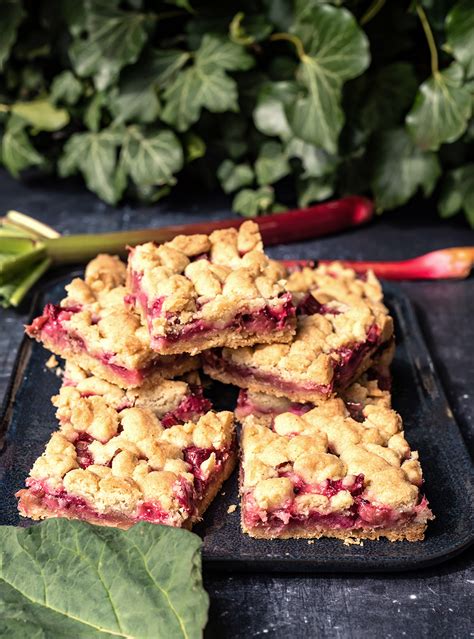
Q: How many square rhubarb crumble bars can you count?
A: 7